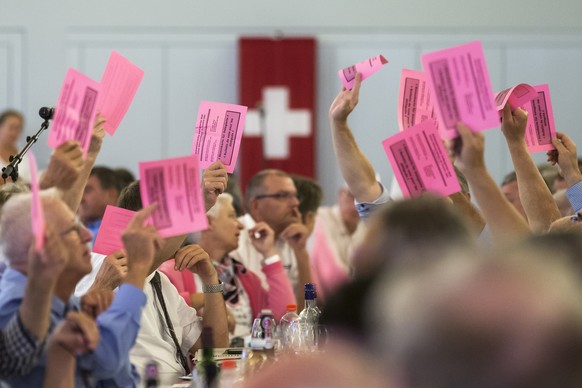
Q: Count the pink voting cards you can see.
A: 12